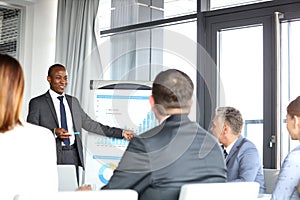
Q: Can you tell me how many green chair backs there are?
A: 0